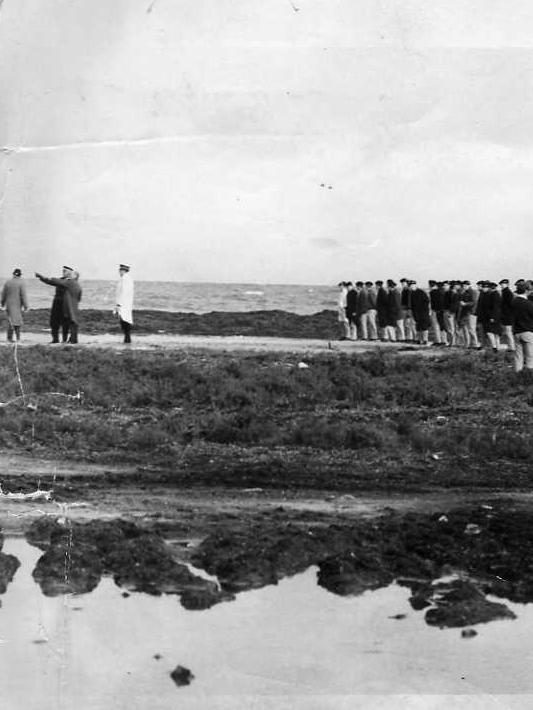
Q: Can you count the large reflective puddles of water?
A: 1